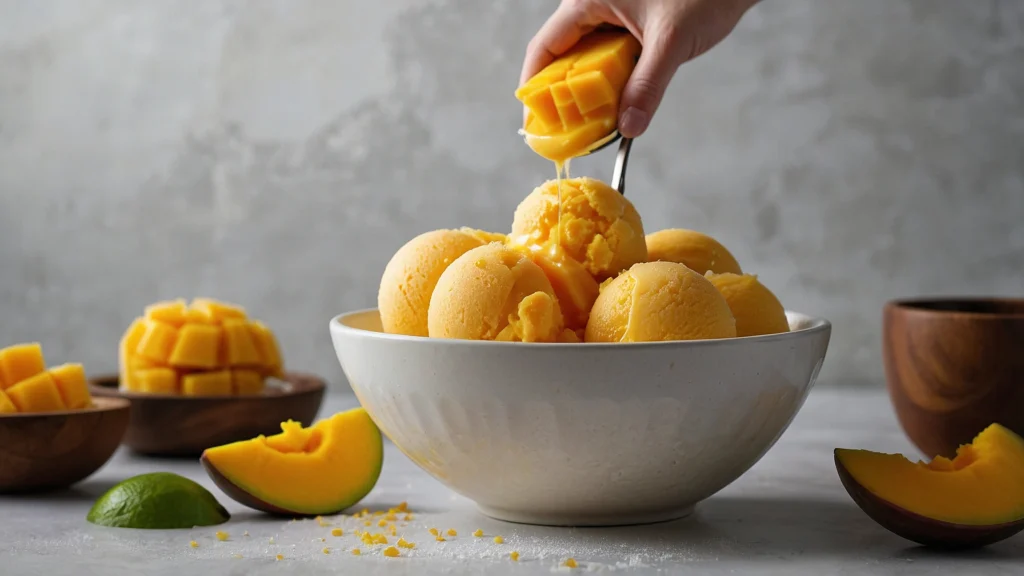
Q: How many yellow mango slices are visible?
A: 2